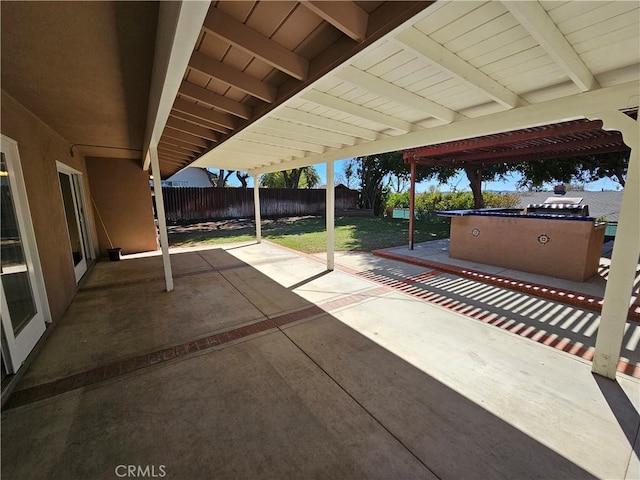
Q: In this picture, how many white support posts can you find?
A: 4